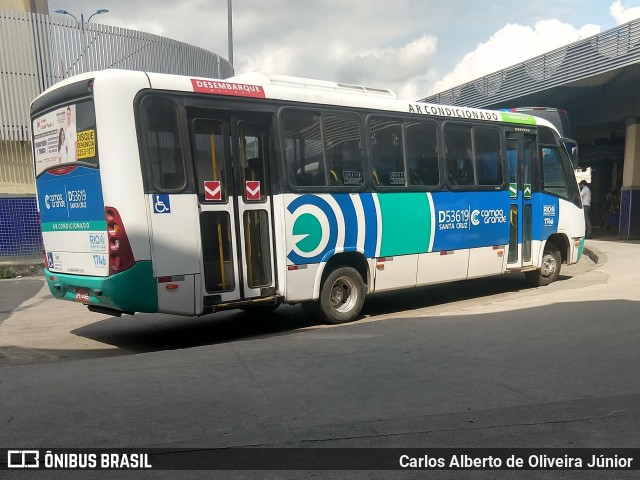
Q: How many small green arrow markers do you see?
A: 2